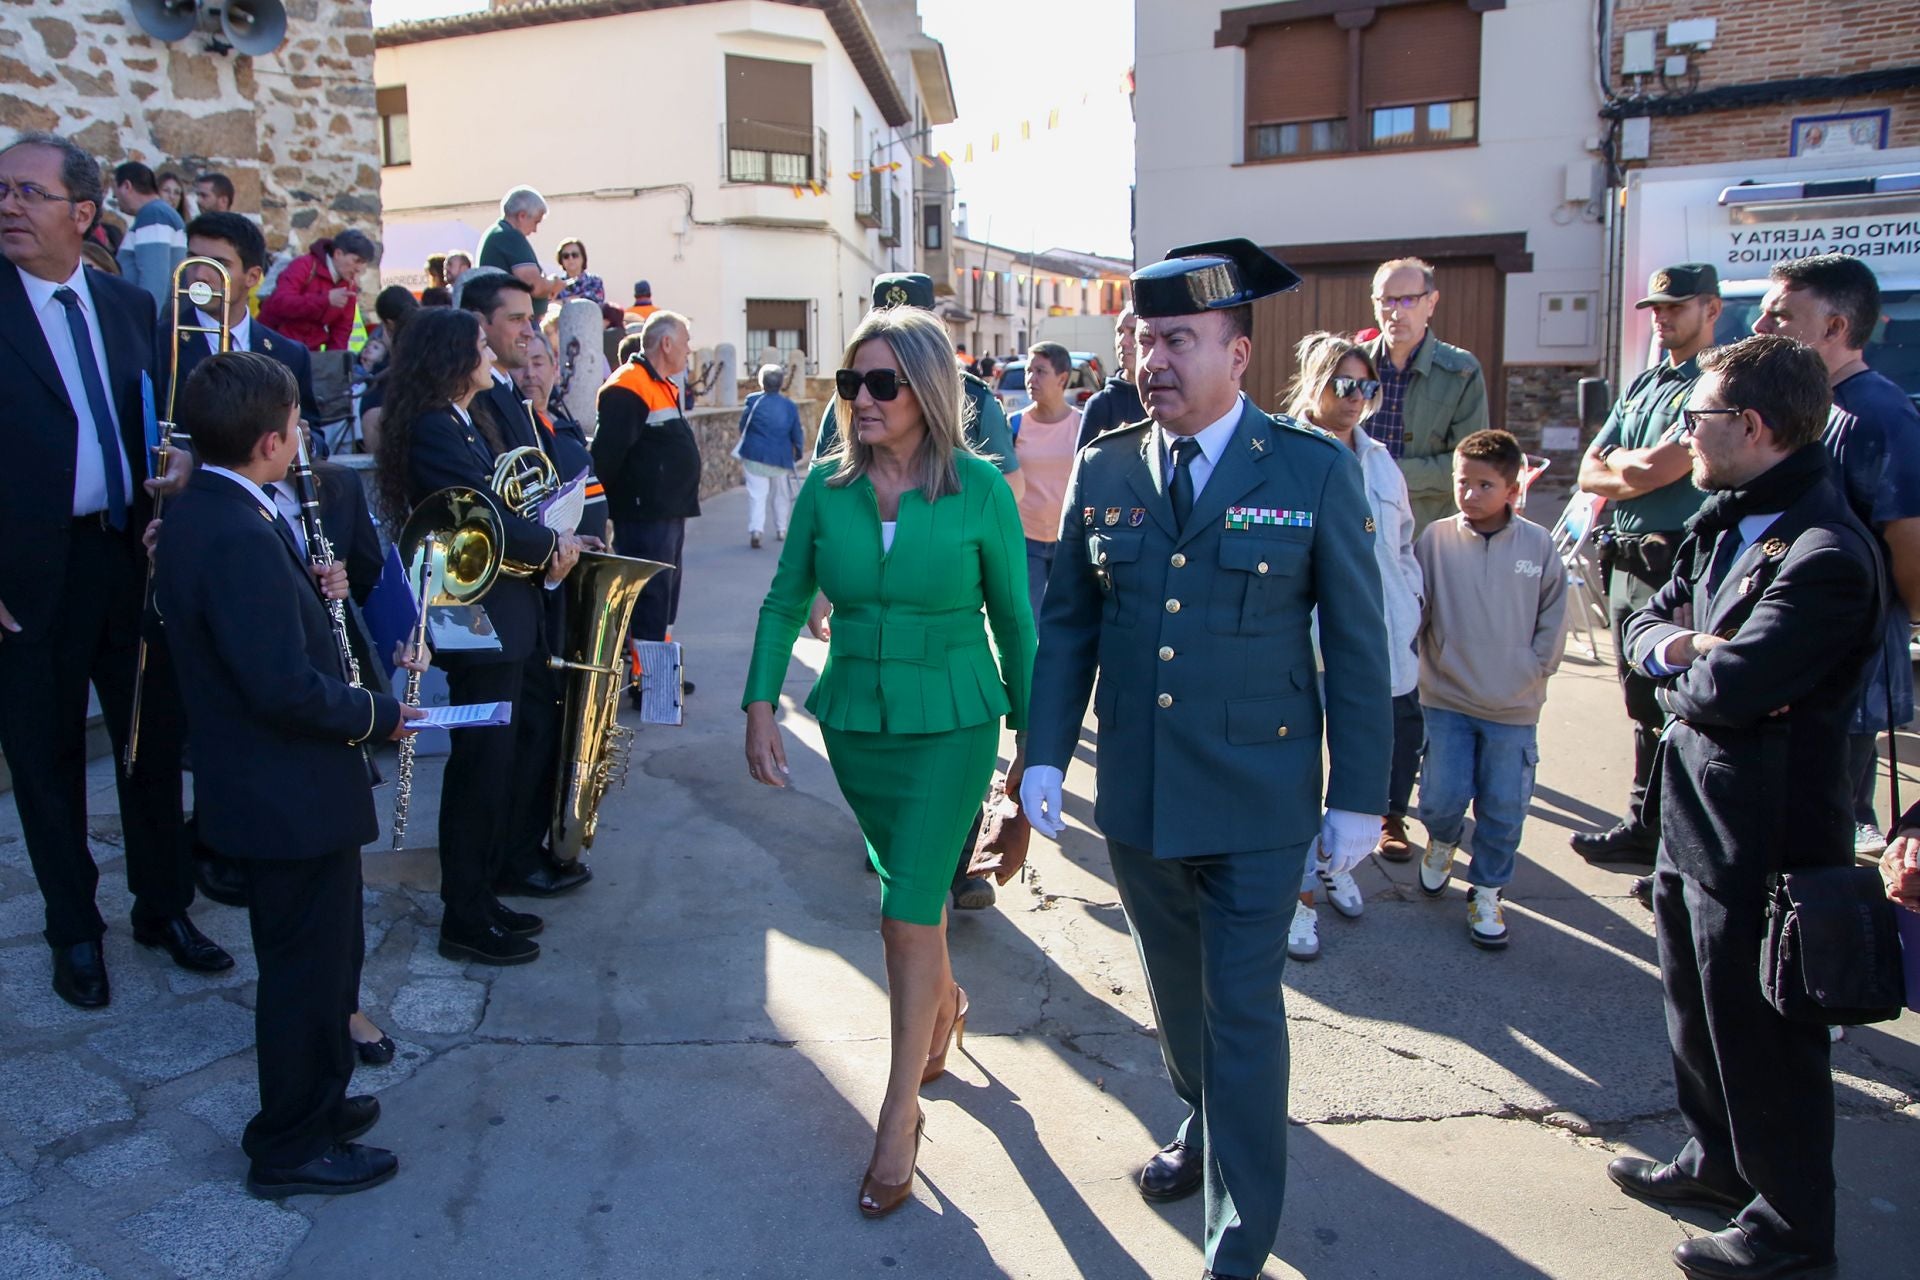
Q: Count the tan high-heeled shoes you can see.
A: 2